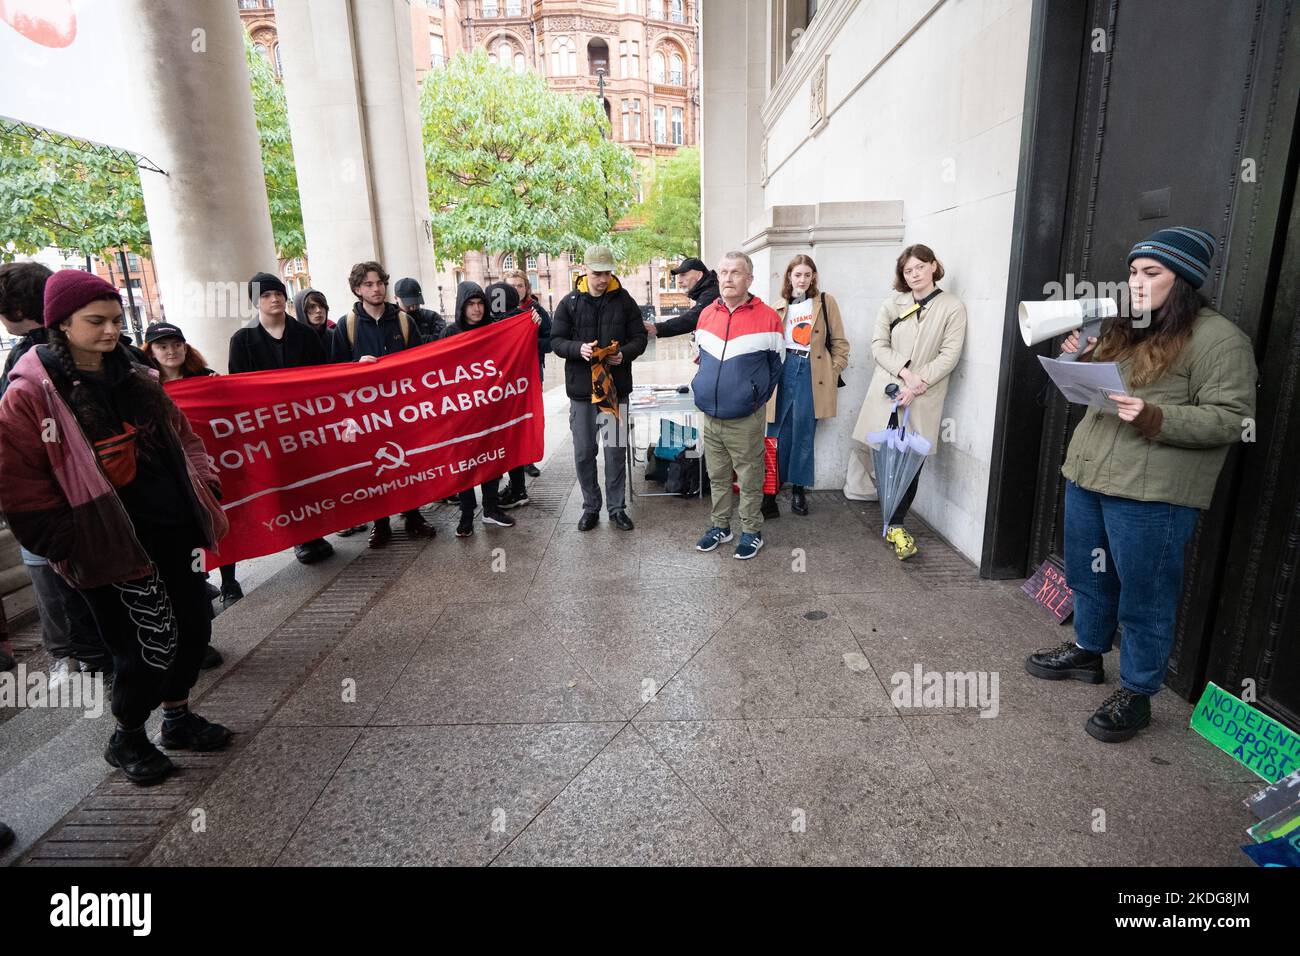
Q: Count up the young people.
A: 14